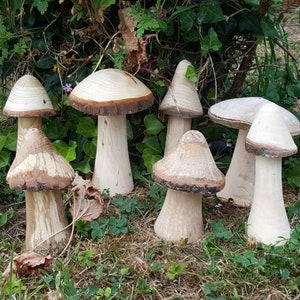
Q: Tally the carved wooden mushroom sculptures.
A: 7